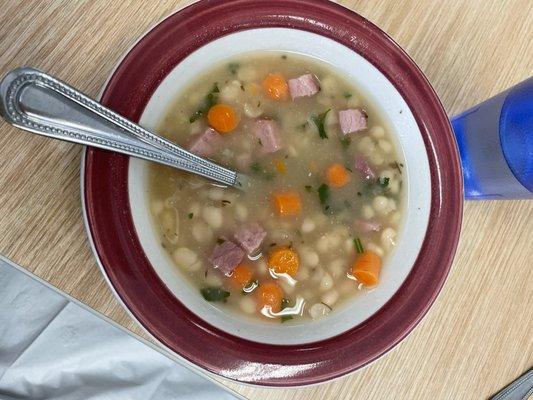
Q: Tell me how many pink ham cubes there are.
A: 8